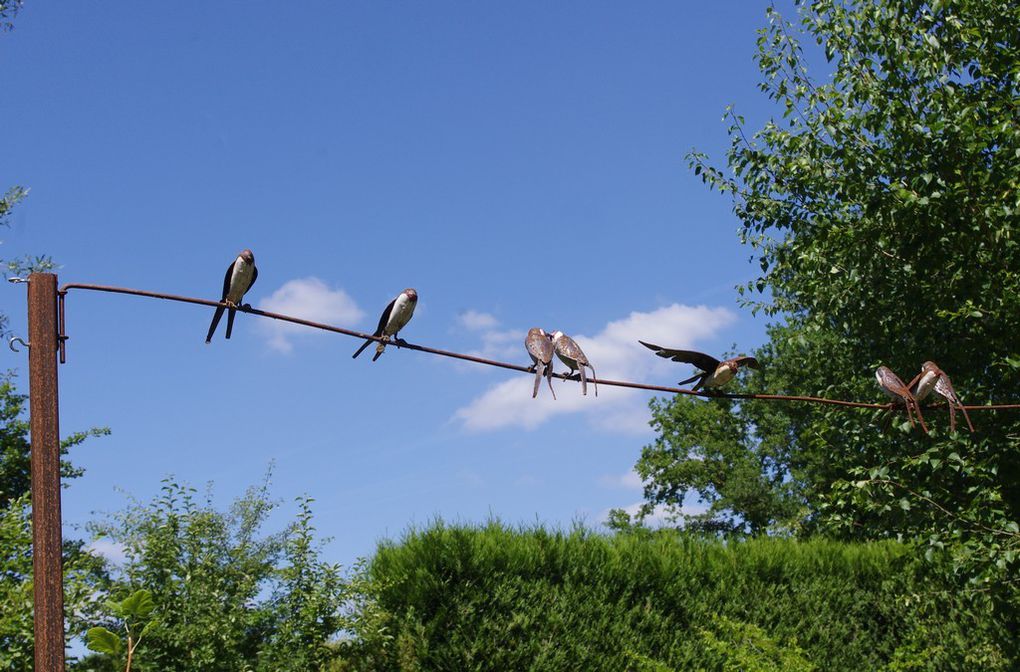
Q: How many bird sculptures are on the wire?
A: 7